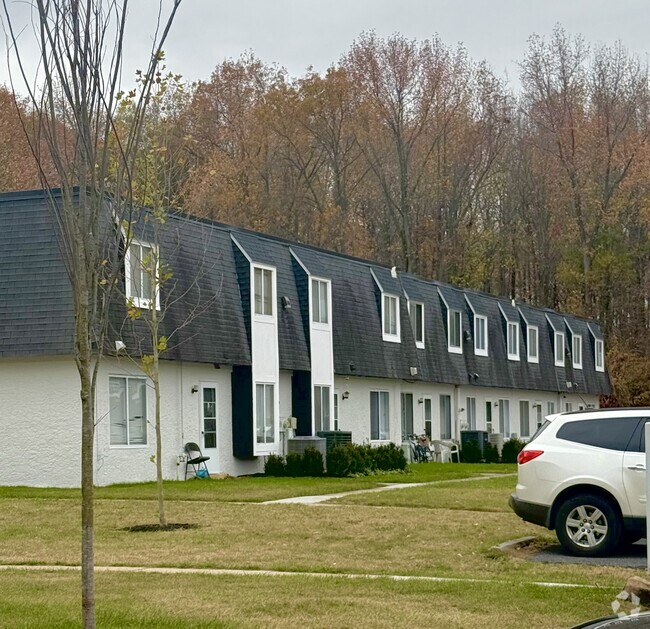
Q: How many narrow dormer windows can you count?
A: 12